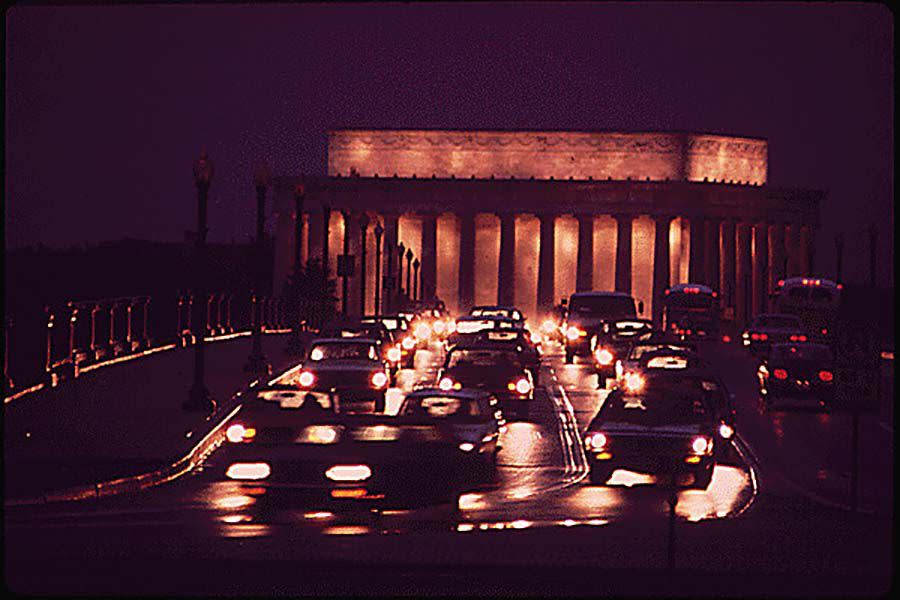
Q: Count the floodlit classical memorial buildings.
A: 1